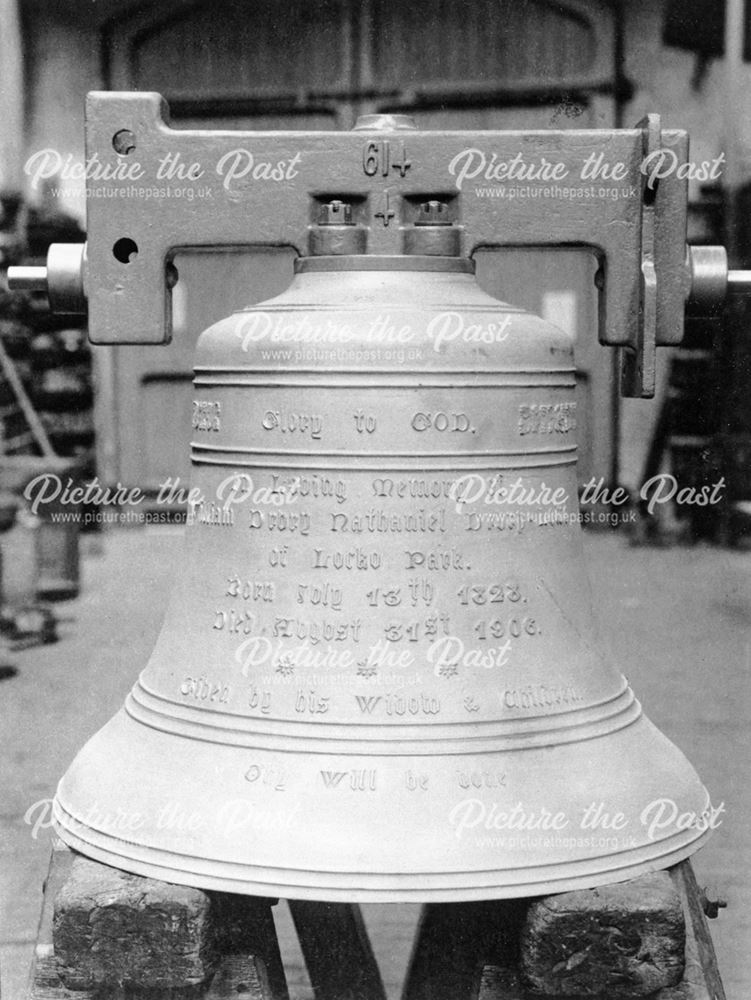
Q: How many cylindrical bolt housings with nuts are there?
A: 2